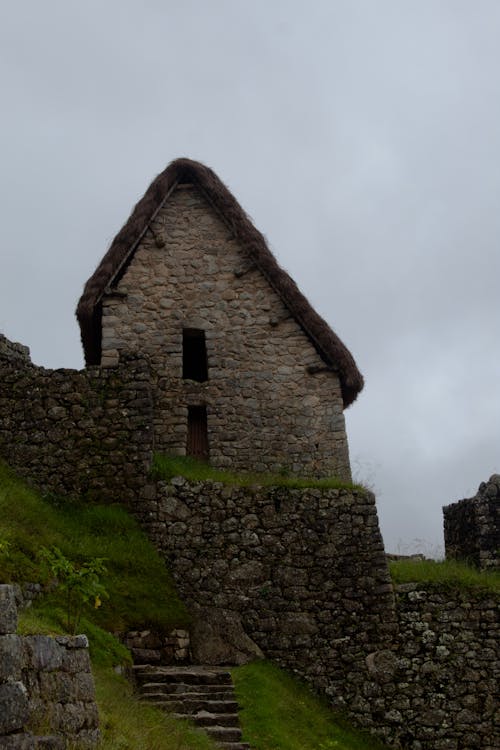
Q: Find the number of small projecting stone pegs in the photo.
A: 5